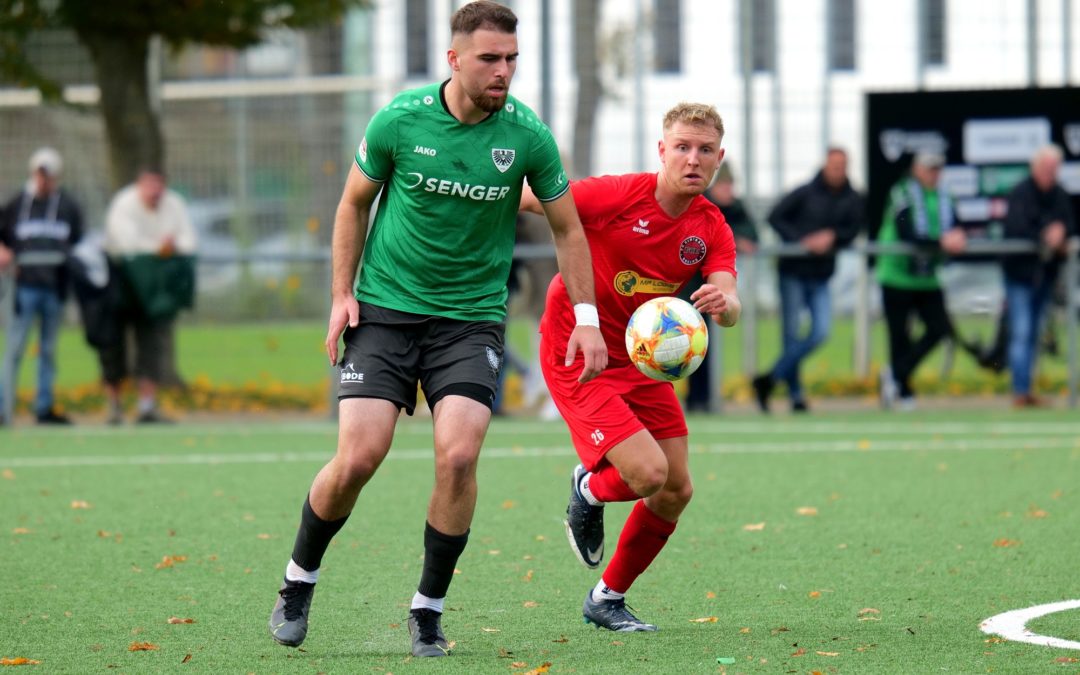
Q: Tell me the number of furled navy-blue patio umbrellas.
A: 0